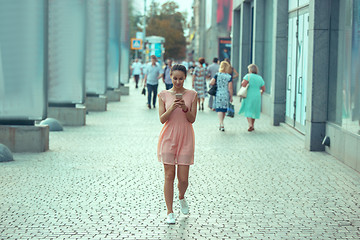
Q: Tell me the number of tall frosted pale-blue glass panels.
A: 5